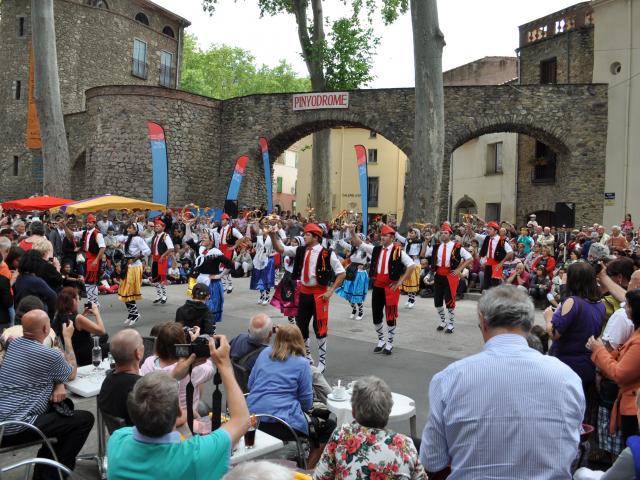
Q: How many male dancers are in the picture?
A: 7